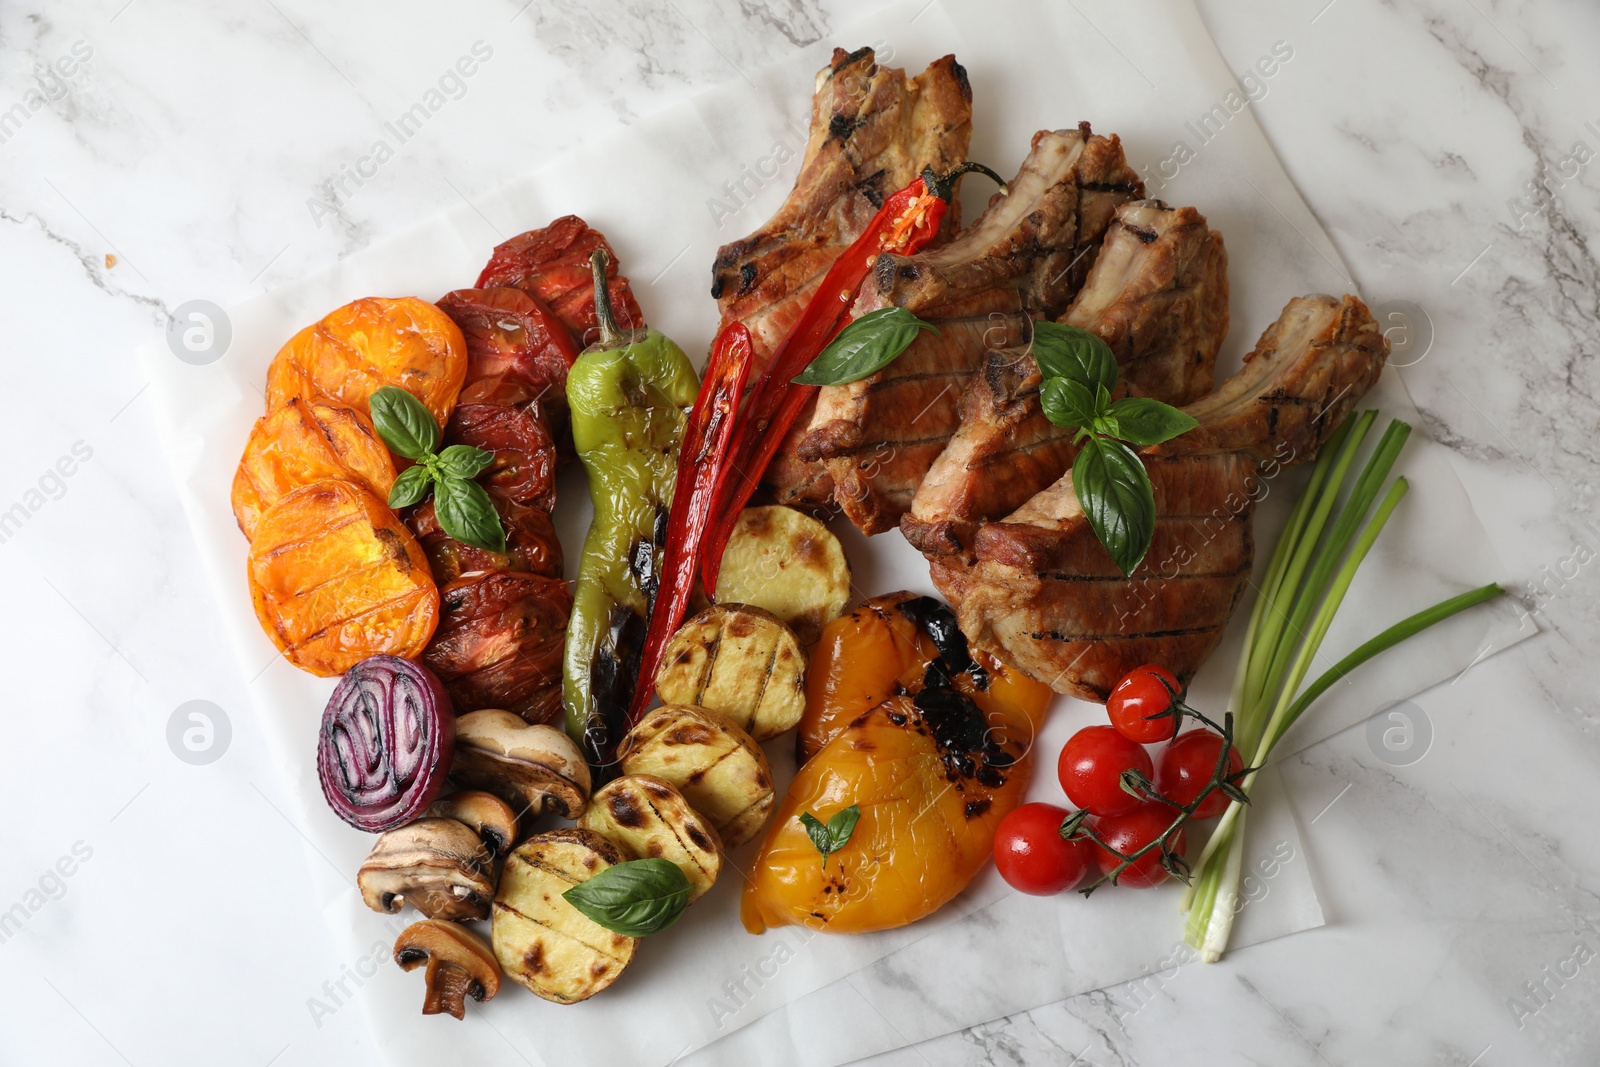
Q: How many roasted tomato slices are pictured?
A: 8